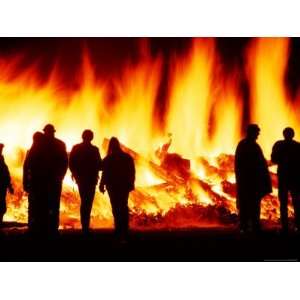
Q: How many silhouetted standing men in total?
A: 7